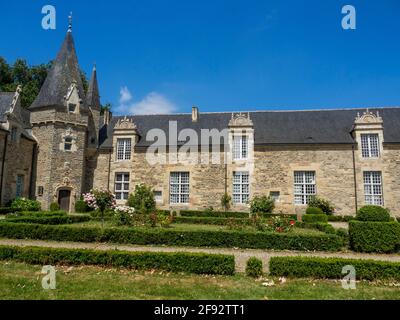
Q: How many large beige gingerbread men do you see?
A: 0